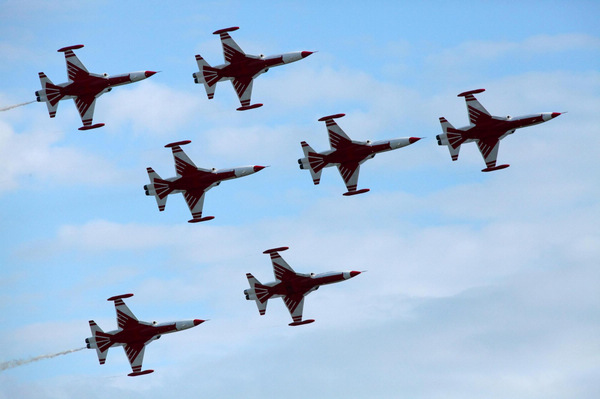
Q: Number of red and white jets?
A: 7